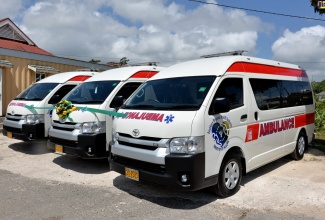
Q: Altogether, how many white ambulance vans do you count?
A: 3